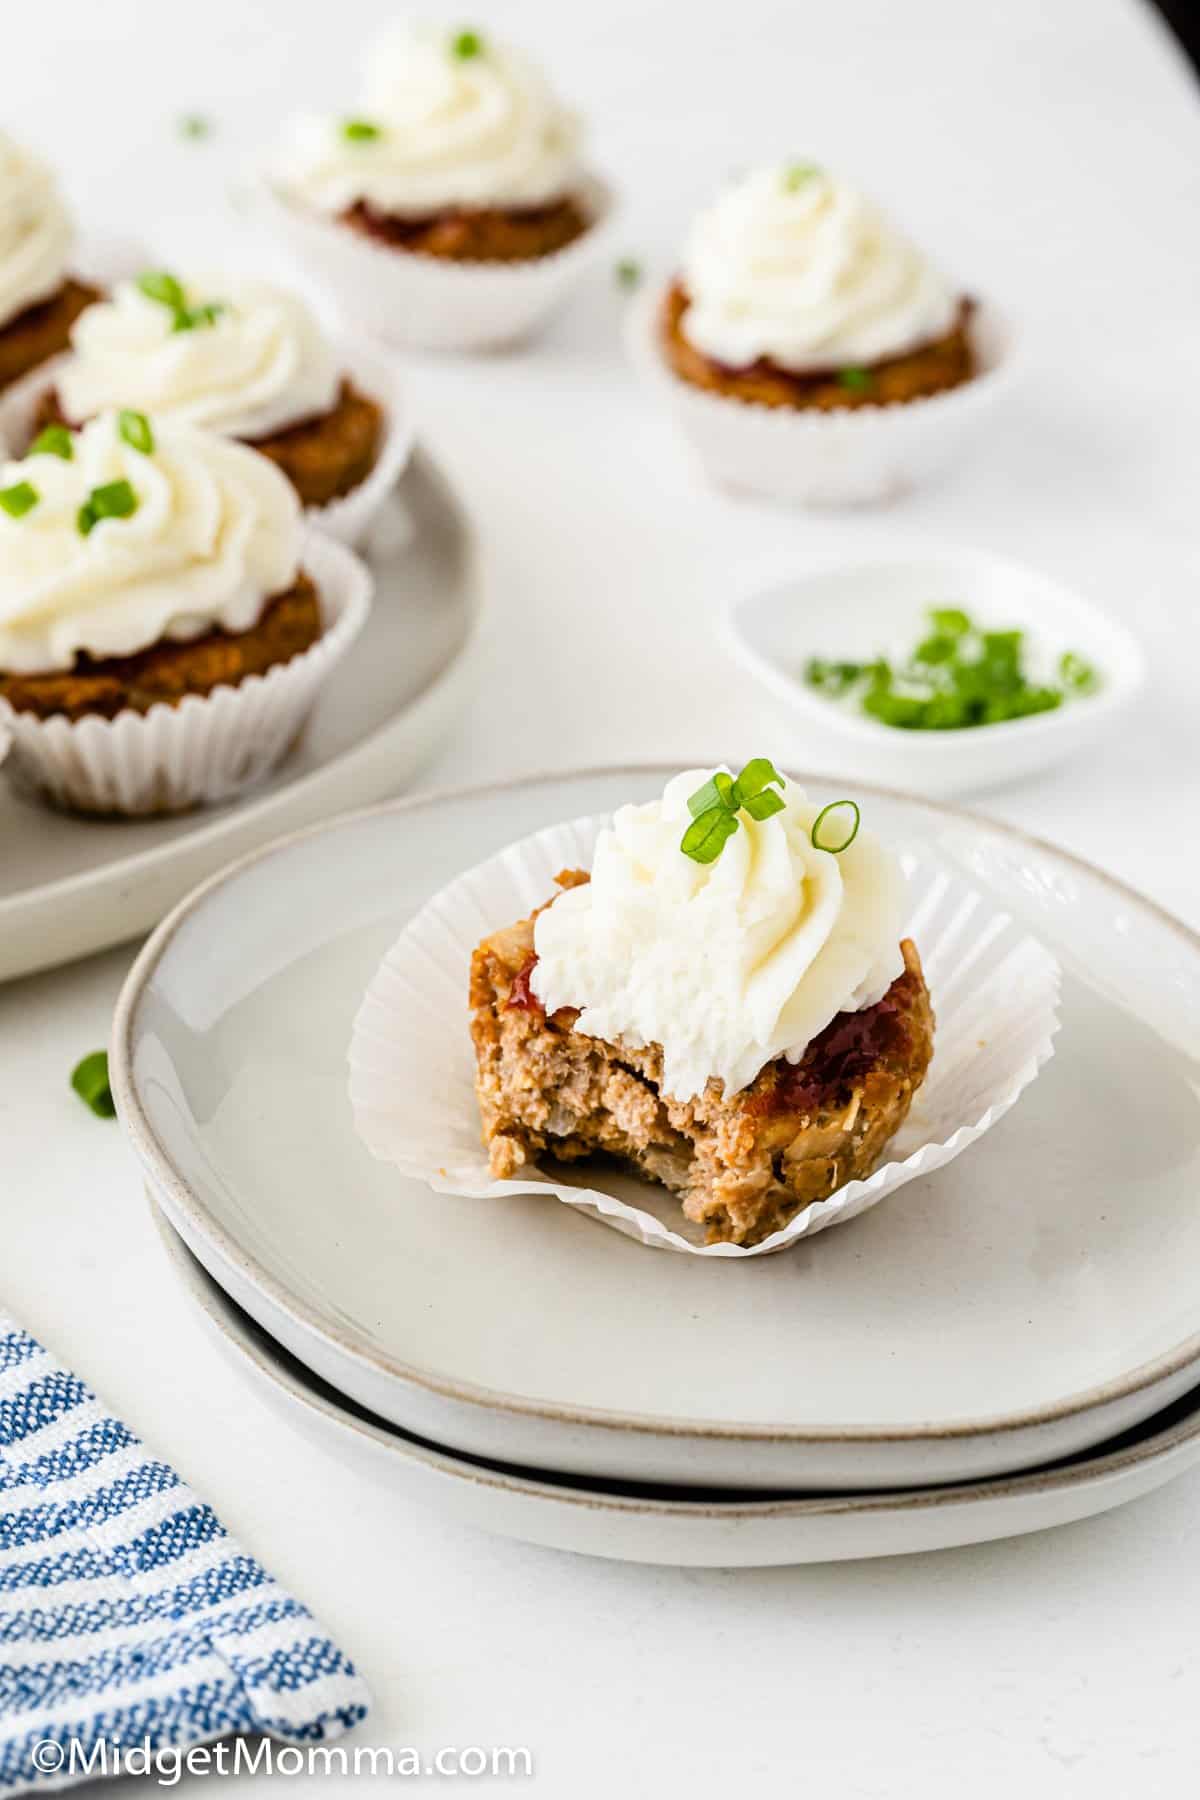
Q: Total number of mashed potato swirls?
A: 6